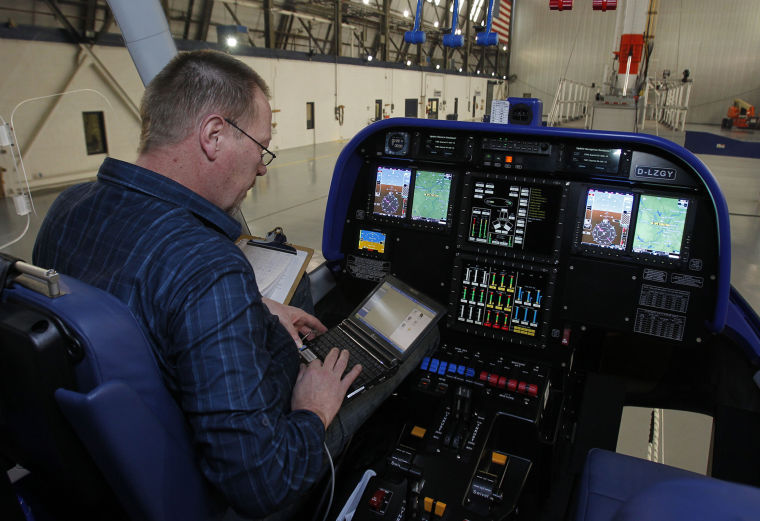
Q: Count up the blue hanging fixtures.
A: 3